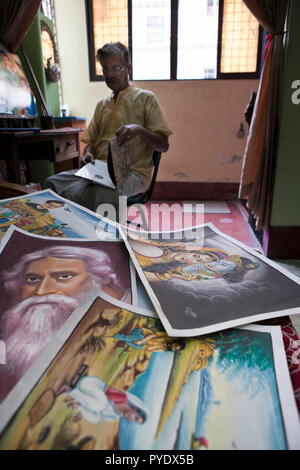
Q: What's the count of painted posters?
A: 4